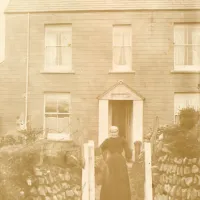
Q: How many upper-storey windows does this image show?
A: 3